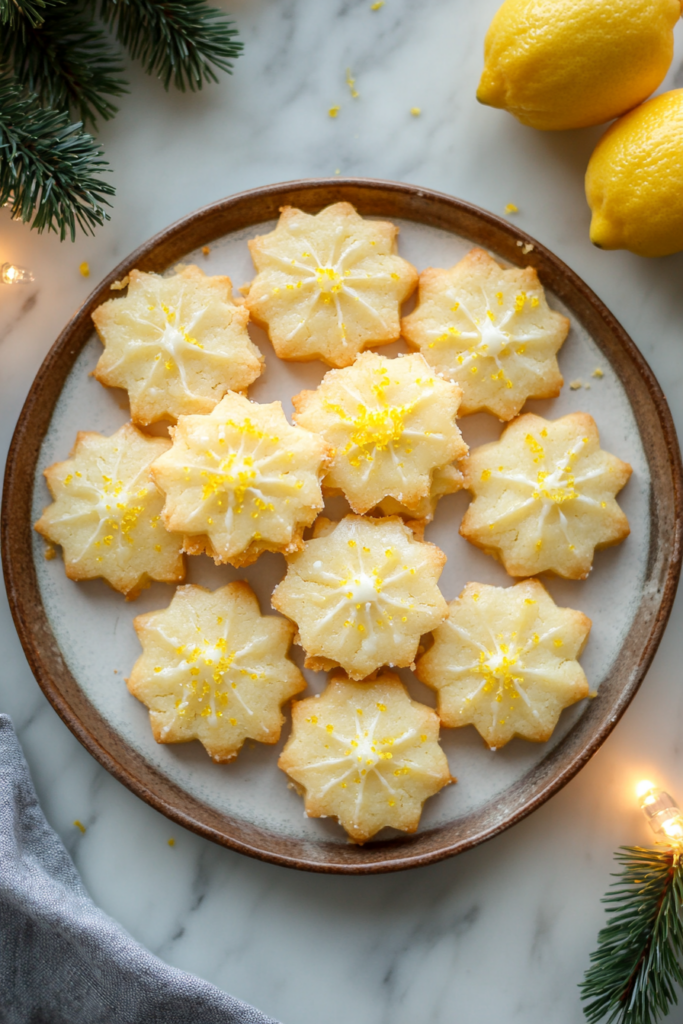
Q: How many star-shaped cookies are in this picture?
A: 11